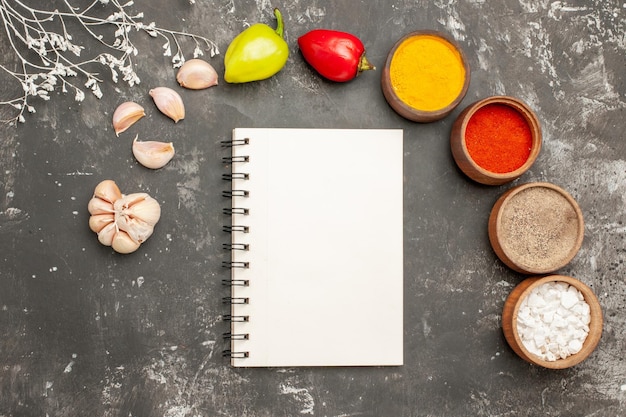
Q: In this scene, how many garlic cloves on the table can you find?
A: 4